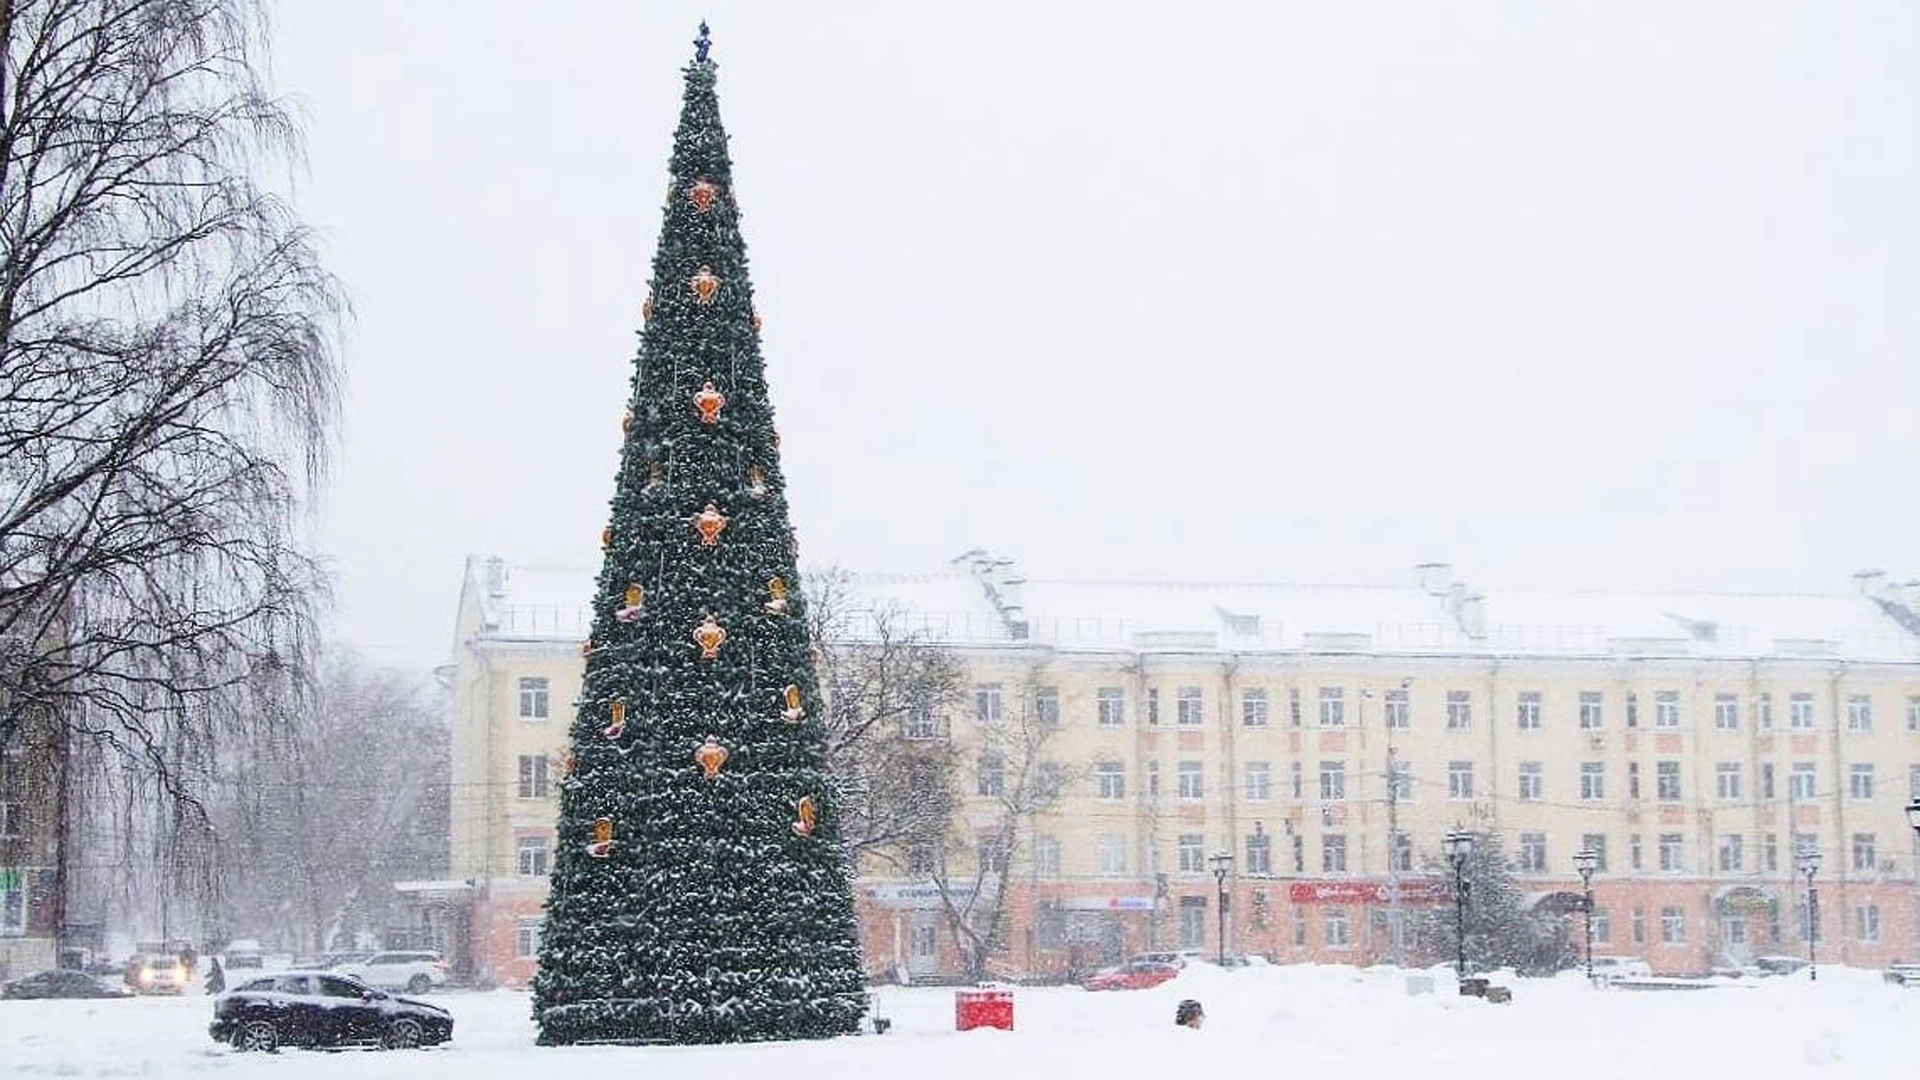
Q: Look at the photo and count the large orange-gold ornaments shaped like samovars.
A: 6